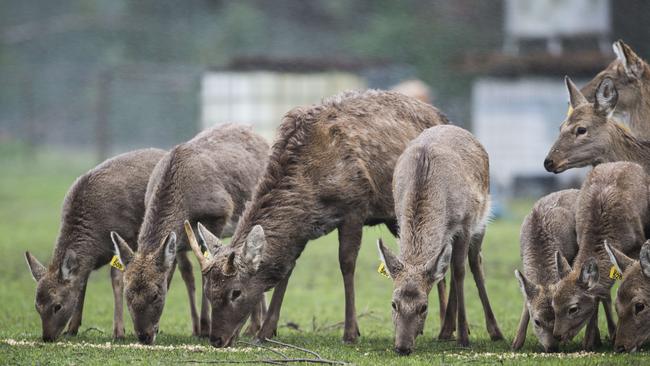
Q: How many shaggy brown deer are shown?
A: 9